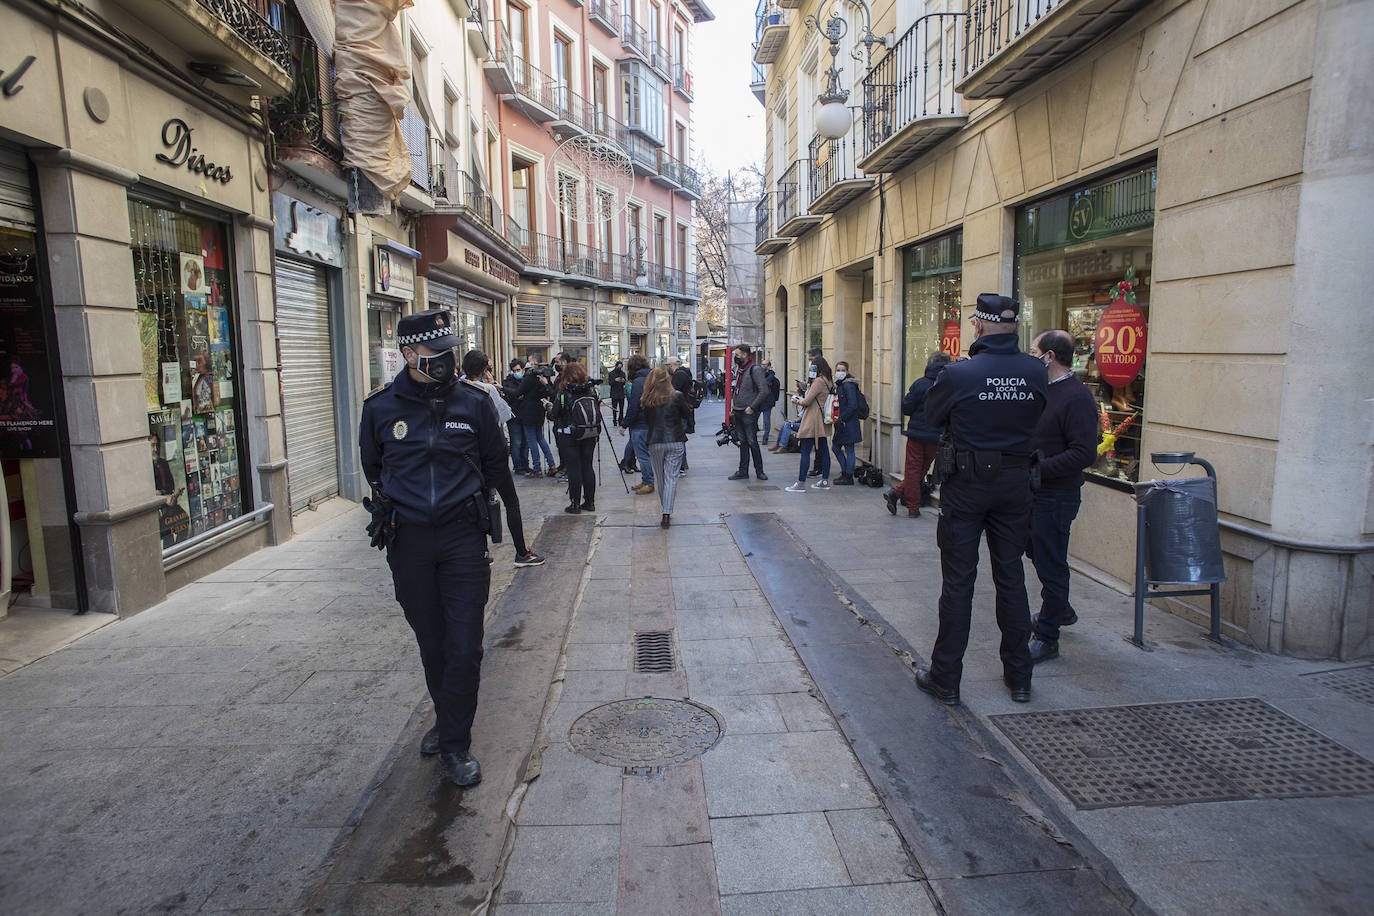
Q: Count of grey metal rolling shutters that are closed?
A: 1